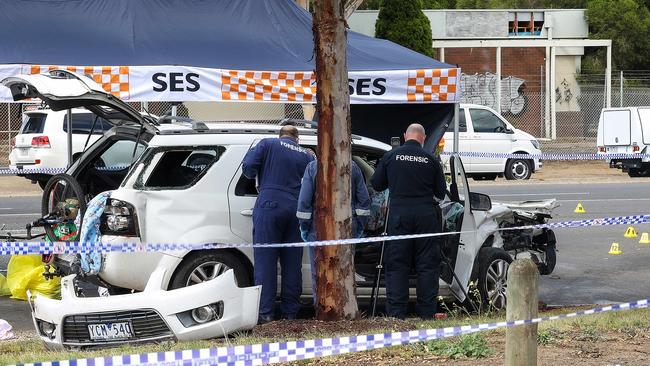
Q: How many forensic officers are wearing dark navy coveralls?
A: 2